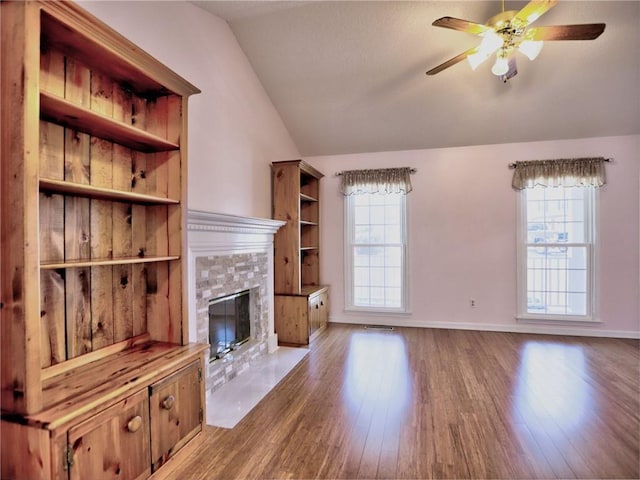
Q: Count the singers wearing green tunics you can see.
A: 0